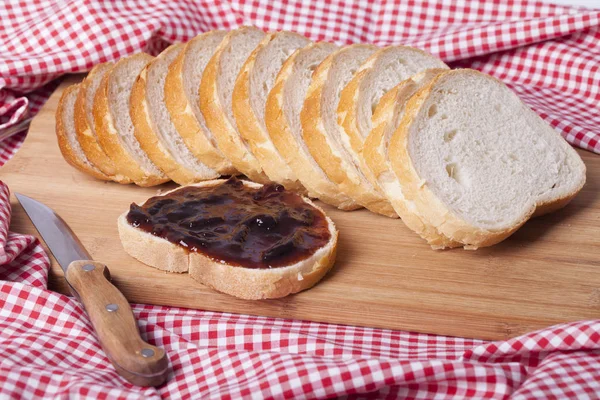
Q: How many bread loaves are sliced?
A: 1